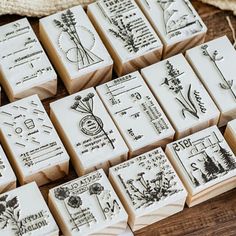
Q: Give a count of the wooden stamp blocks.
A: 15